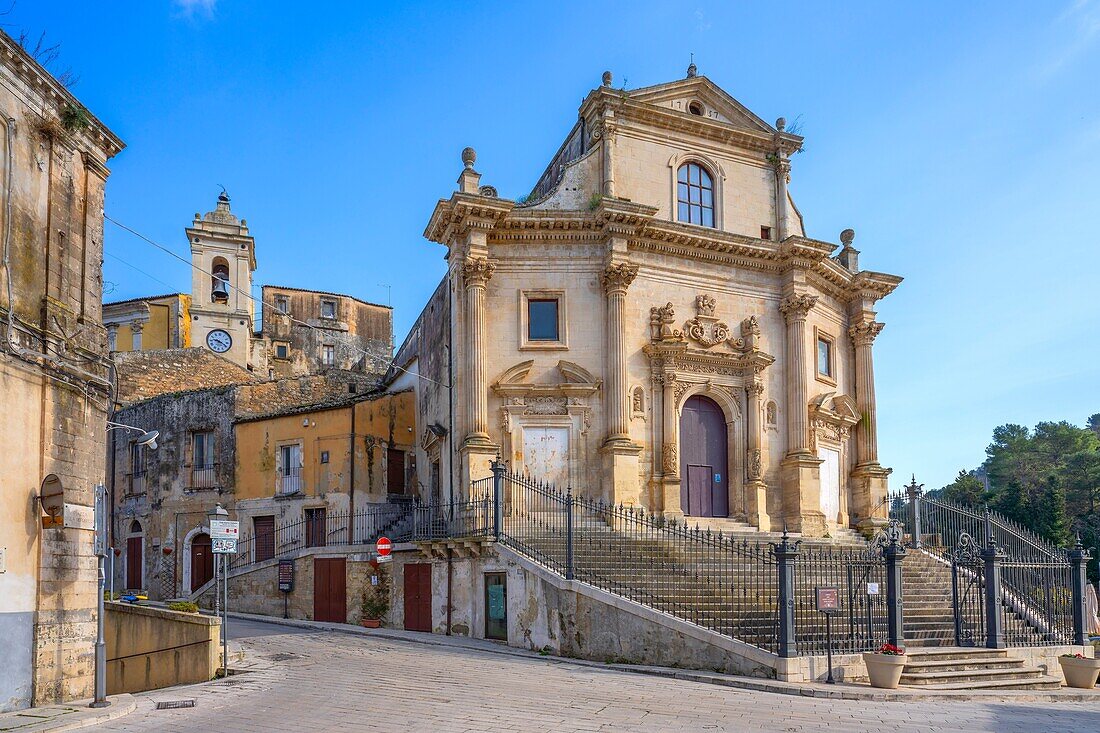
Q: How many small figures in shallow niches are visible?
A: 2